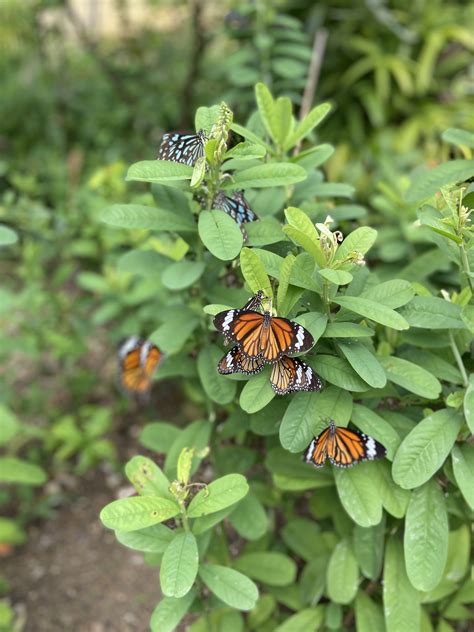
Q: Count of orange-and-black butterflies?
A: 5